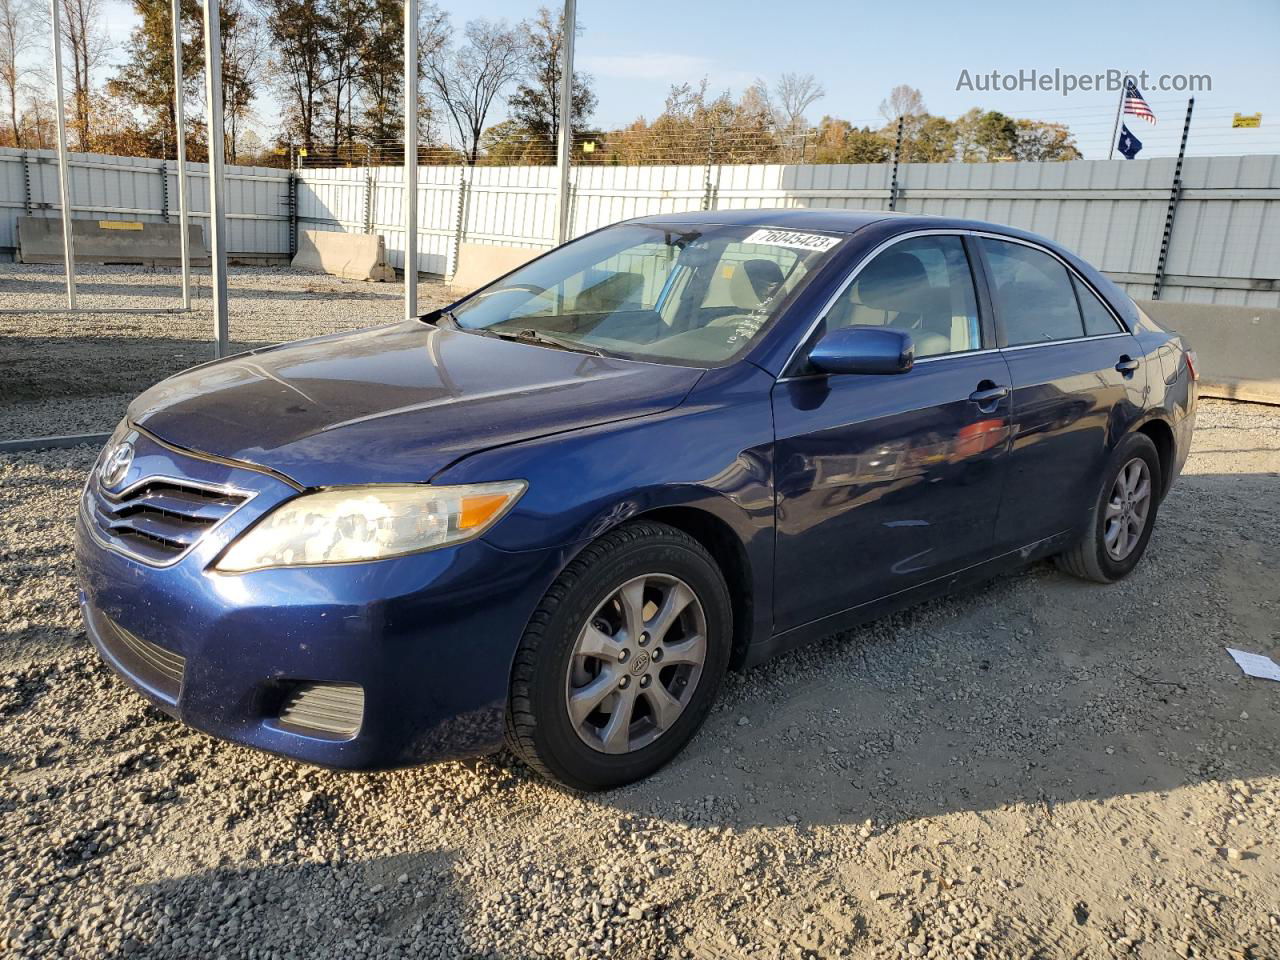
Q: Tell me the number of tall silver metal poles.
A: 5